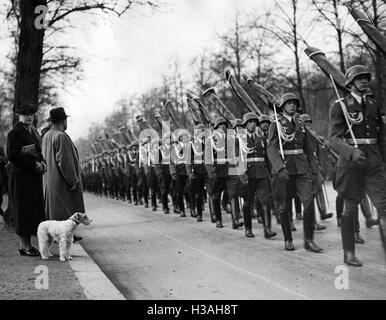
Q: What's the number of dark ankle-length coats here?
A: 1